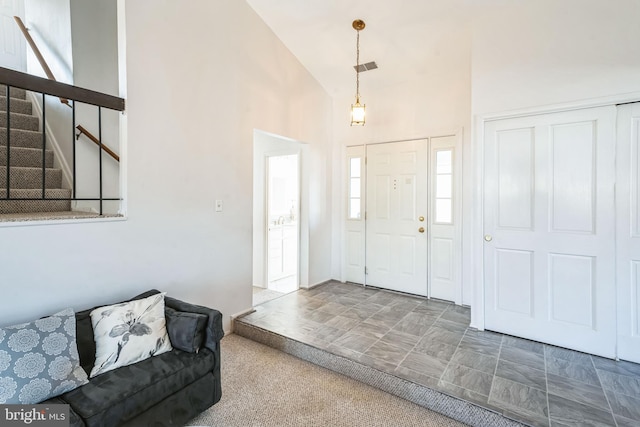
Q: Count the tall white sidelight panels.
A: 2